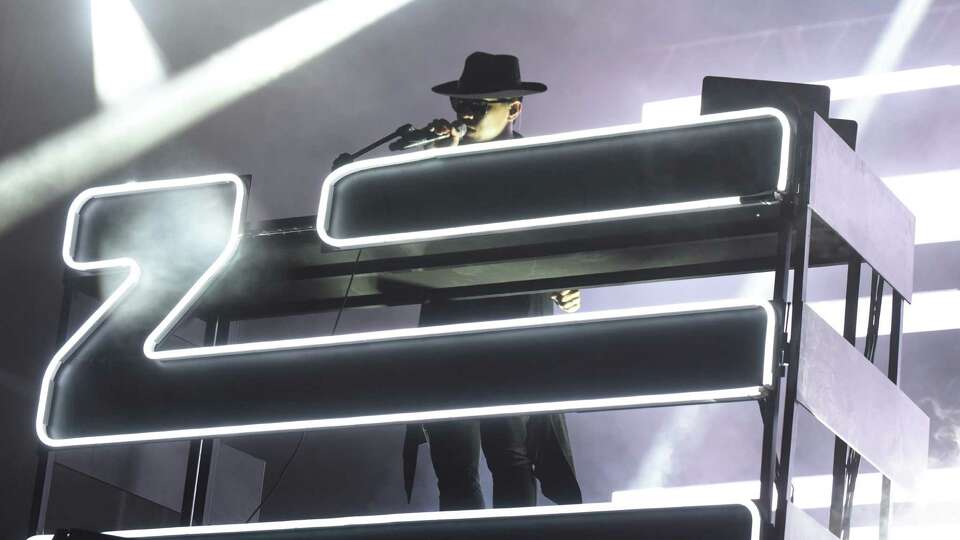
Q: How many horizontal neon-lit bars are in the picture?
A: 3